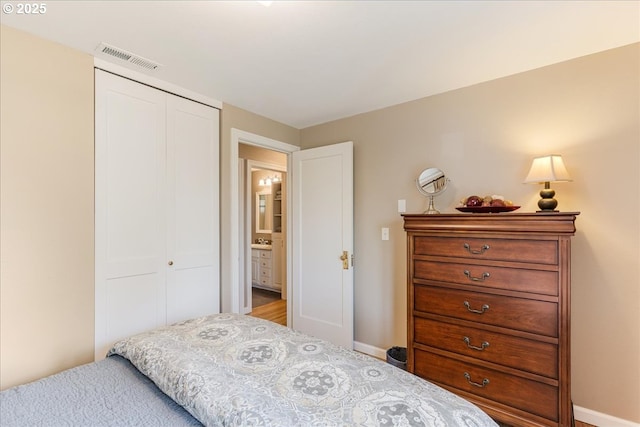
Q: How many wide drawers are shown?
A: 5